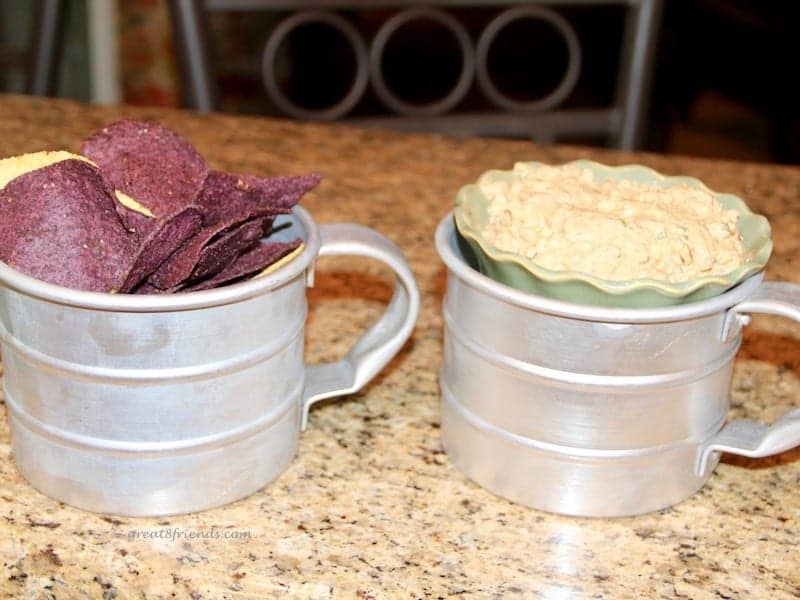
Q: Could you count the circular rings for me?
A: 3